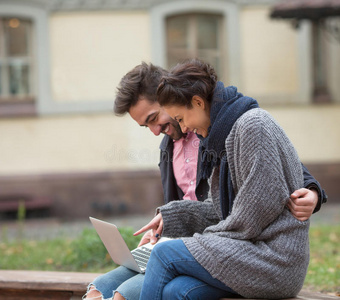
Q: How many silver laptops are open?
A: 1